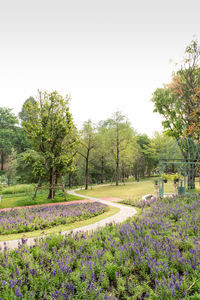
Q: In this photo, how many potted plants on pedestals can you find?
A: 2